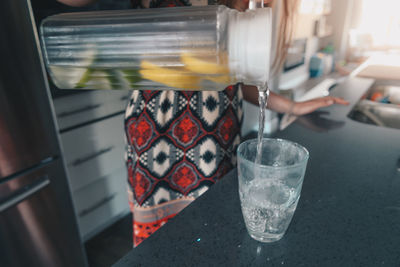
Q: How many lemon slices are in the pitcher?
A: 2